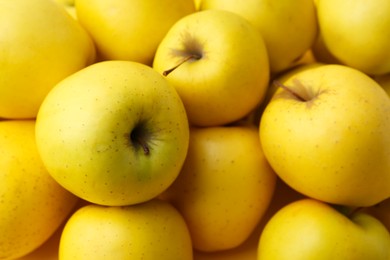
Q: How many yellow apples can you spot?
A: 11